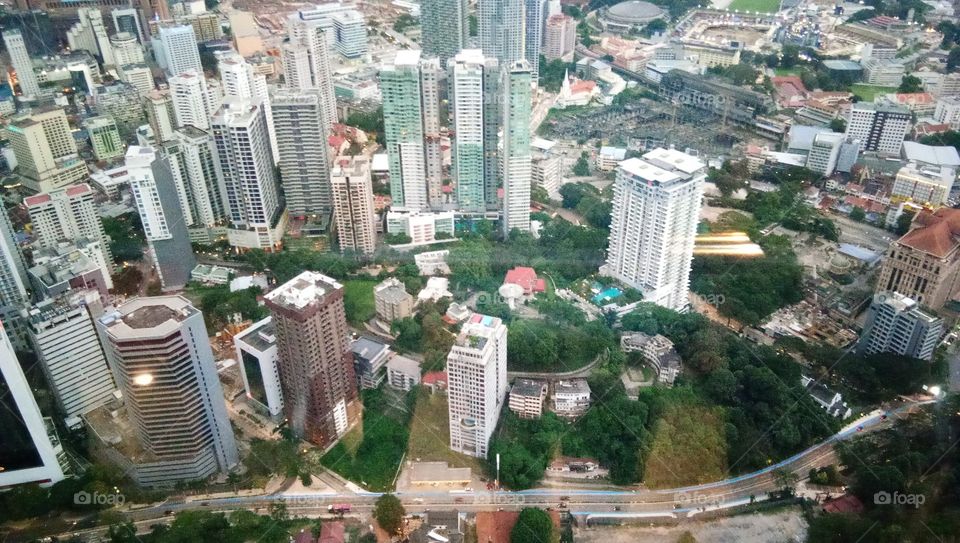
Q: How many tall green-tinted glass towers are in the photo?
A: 3